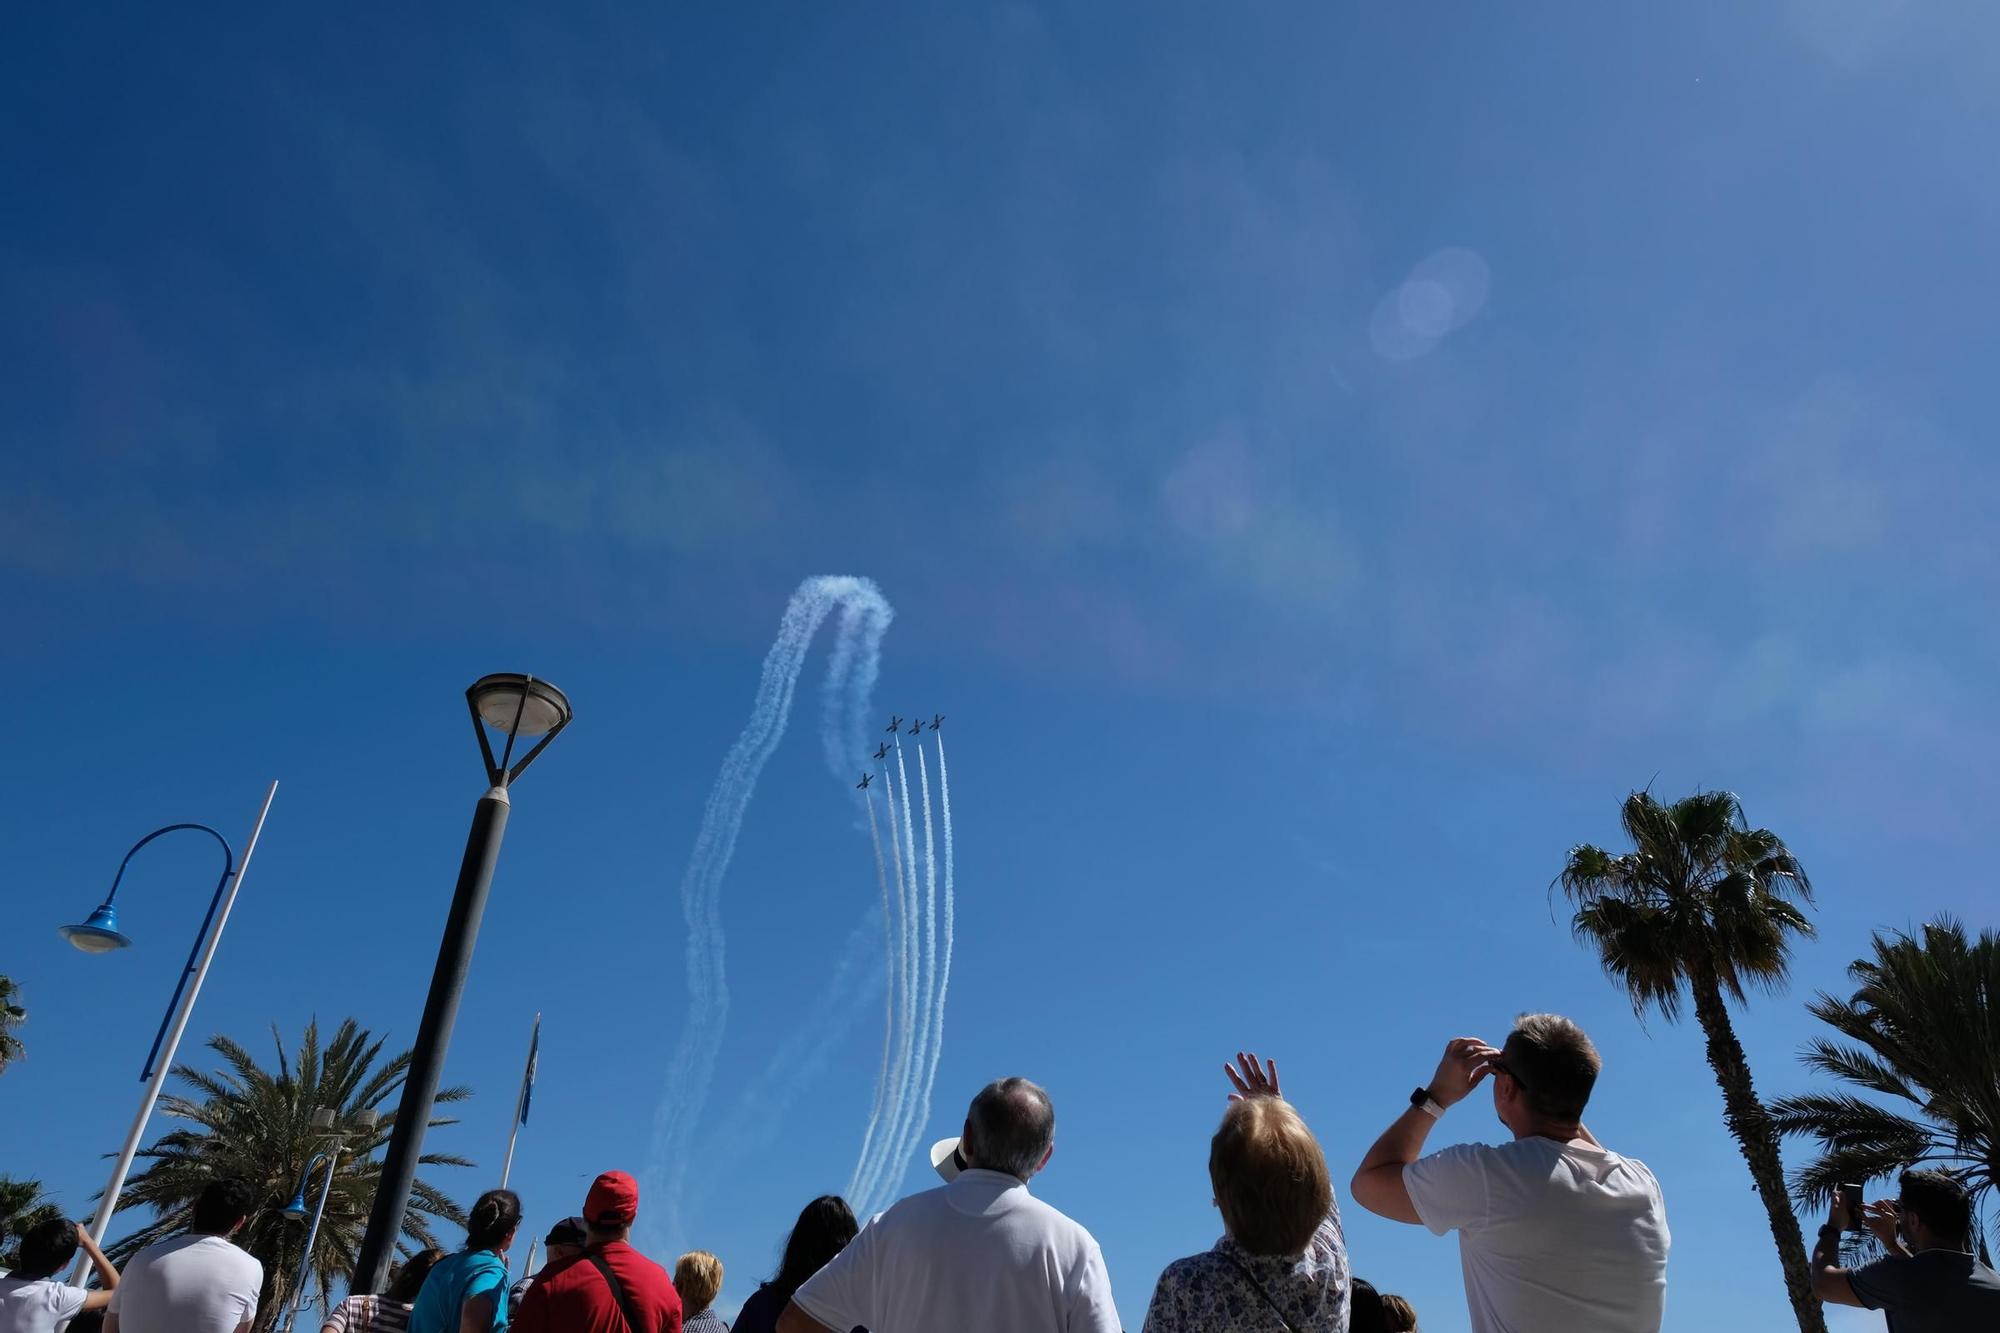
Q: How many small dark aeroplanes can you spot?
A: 5